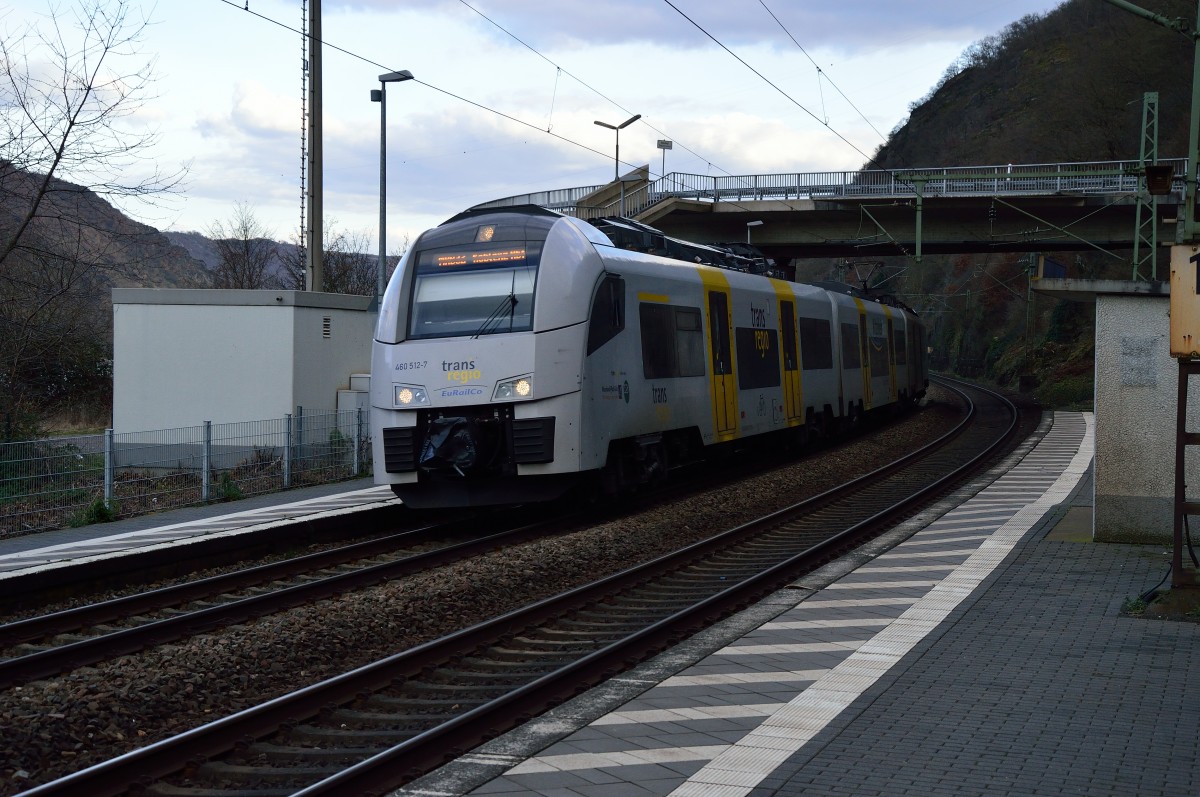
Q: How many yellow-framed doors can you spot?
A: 4